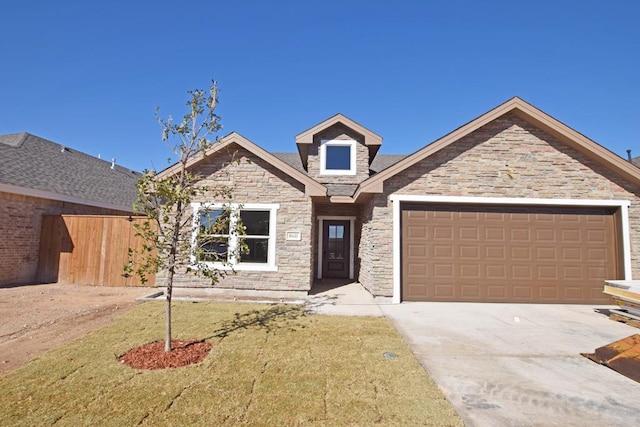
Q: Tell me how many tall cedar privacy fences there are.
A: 1